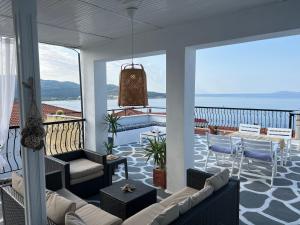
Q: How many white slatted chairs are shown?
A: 4